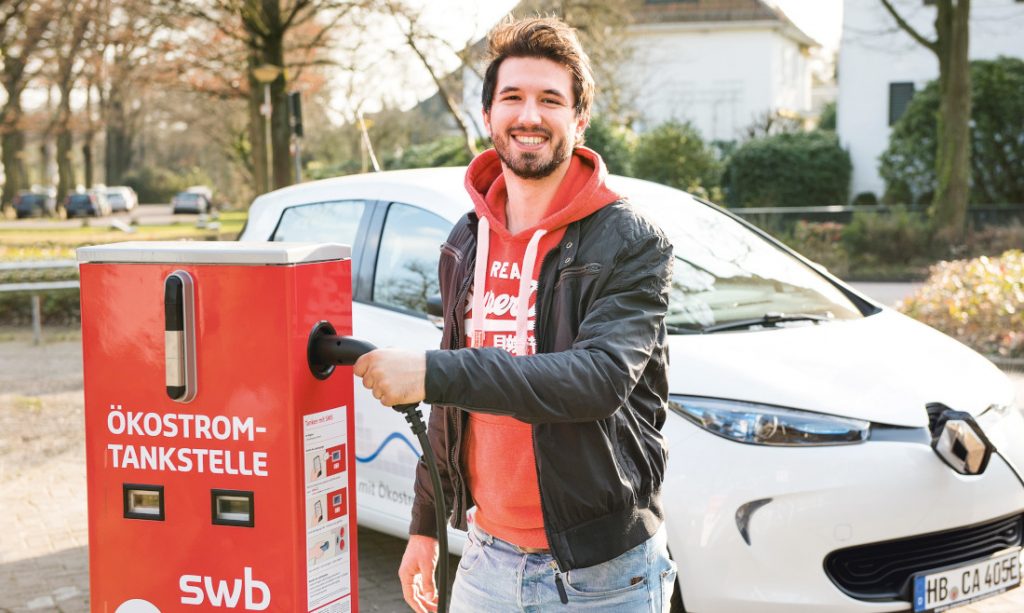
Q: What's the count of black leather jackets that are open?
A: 1